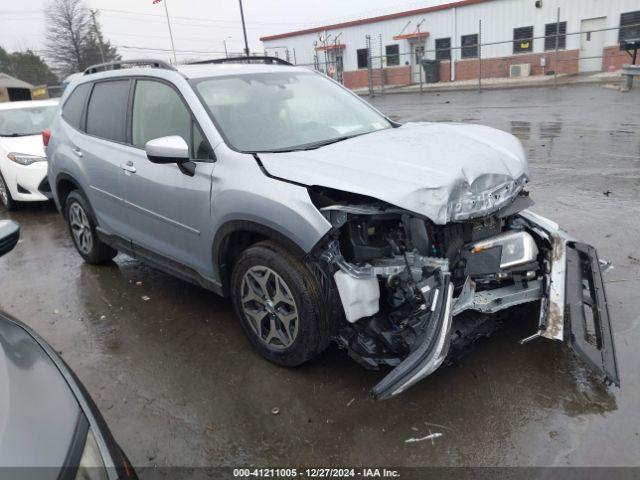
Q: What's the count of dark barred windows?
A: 7